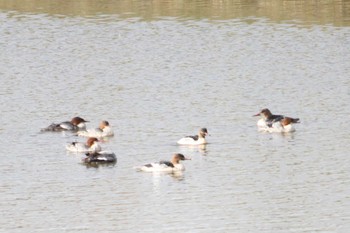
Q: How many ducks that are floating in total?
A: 8